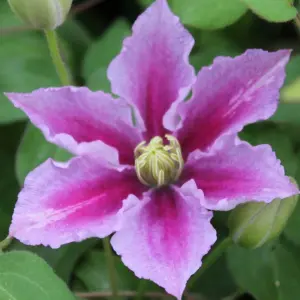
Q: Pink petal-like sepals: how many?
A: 6